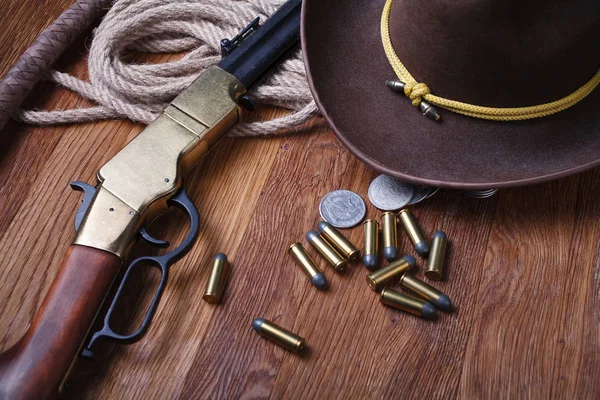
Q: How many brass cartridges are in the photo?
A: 12